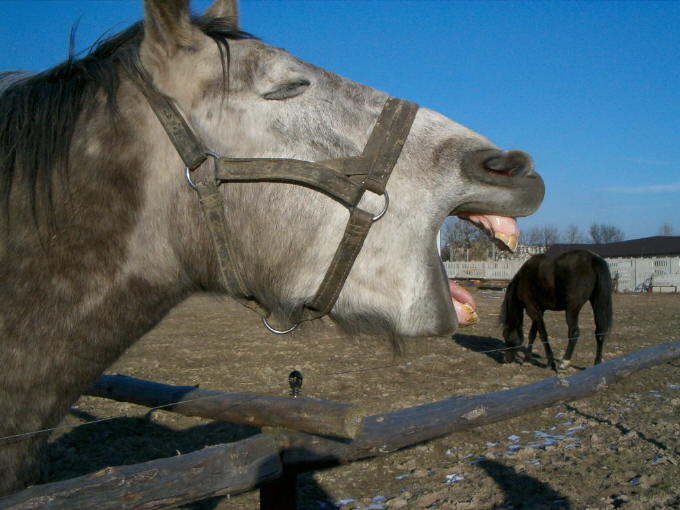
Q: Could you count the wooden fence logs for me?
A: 3